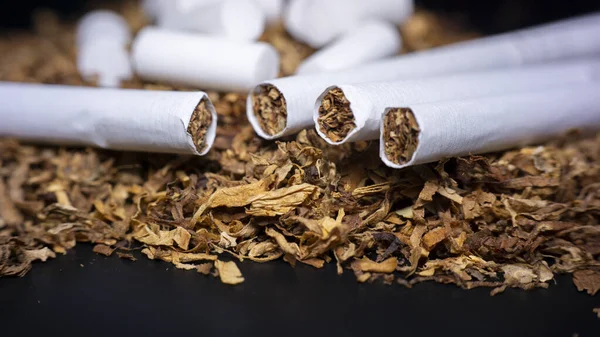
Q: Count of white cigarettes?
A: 4